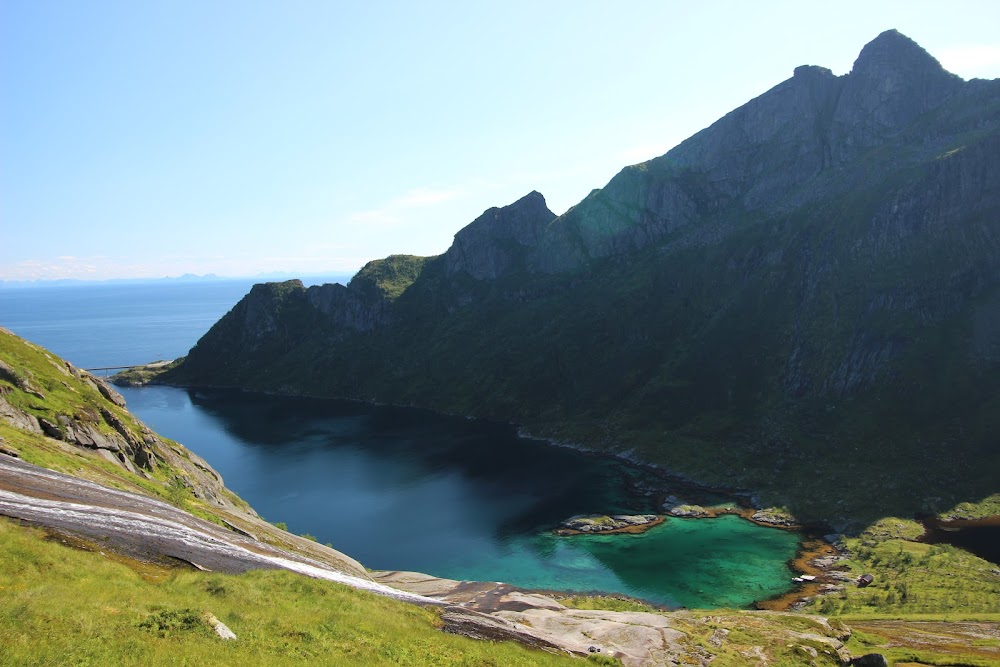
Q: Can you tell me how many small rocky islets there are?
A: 3